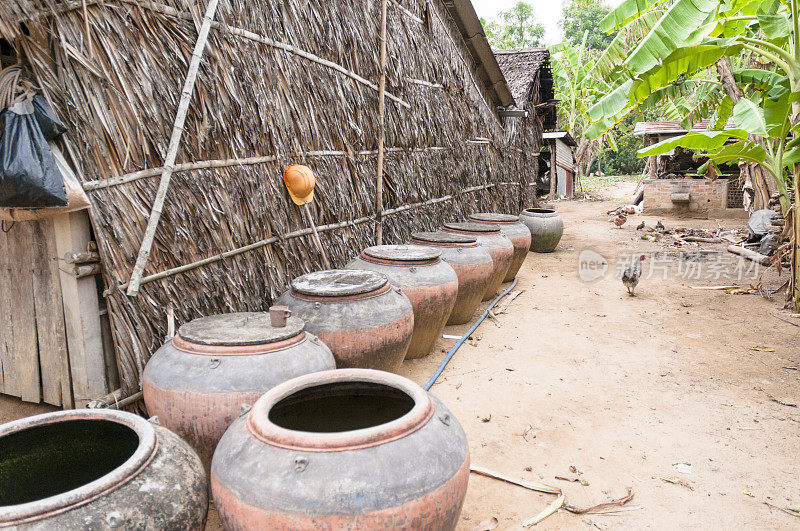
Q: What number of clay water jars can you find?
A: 9